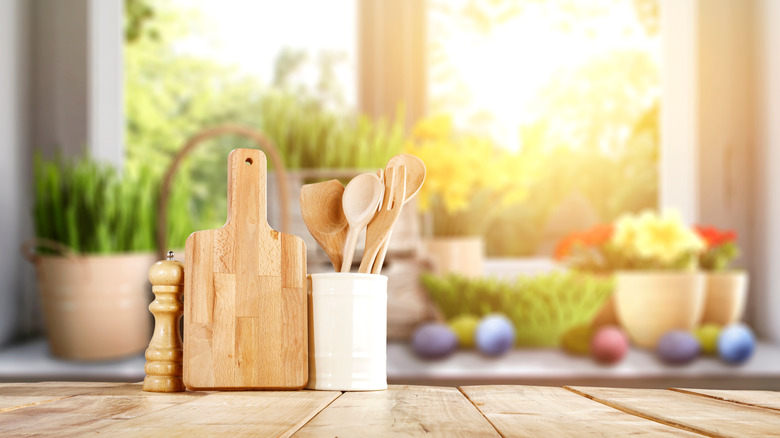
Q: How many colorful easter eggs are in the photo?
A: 8